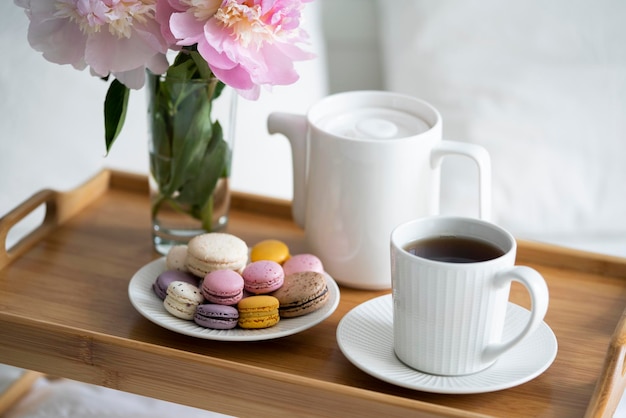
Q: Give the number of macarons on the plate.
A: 11